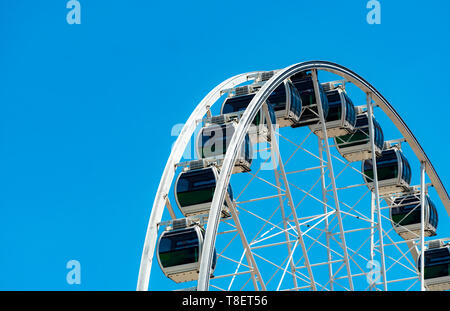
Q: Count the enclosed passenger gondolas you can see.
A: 11